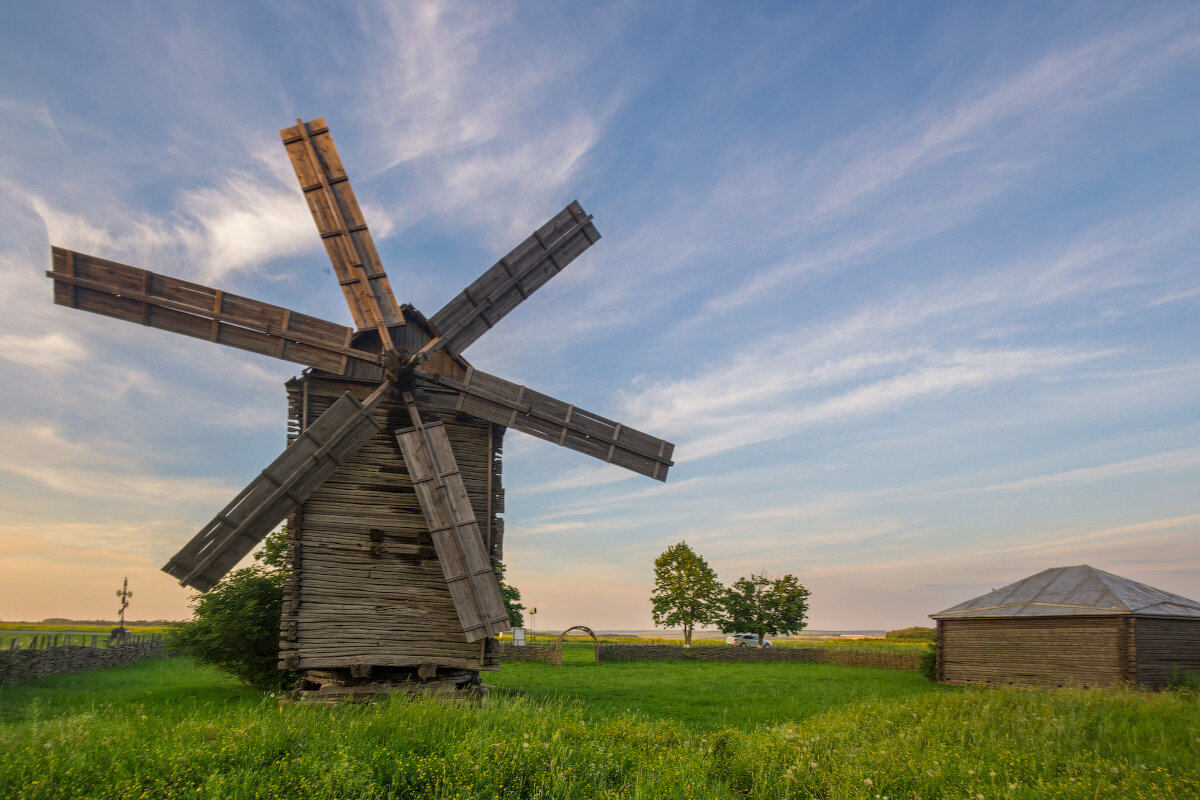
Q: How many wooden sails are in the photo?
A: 6